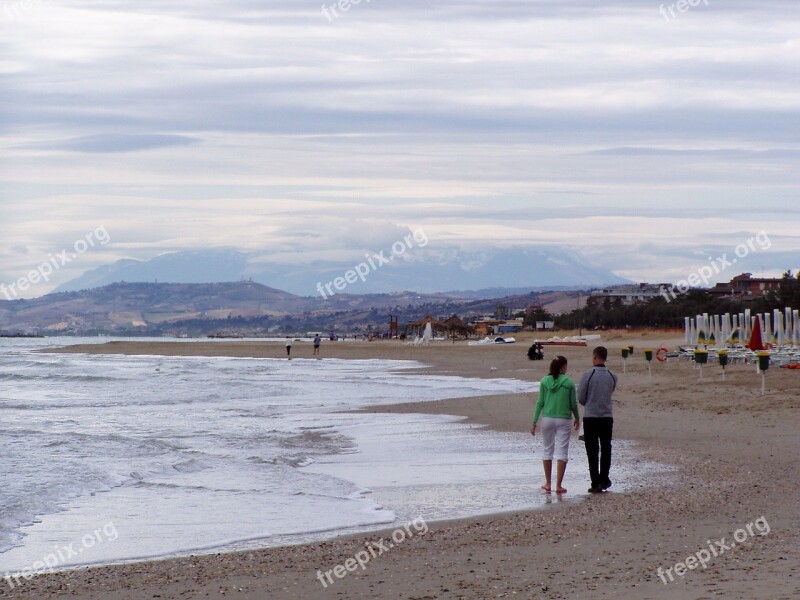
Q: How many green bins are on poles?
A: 6